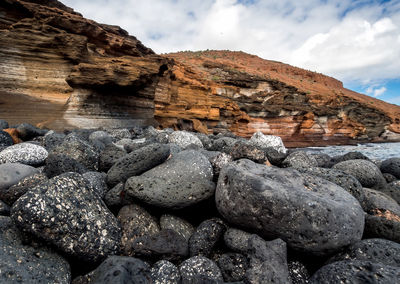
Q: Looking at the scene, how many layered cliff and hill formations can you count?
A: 2